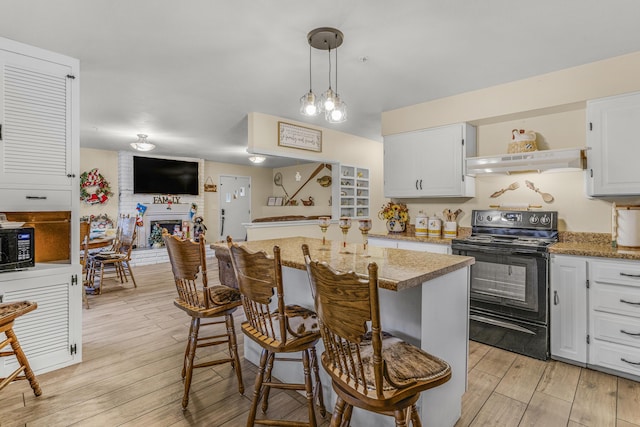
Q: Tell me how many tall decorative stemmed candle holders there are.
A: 3